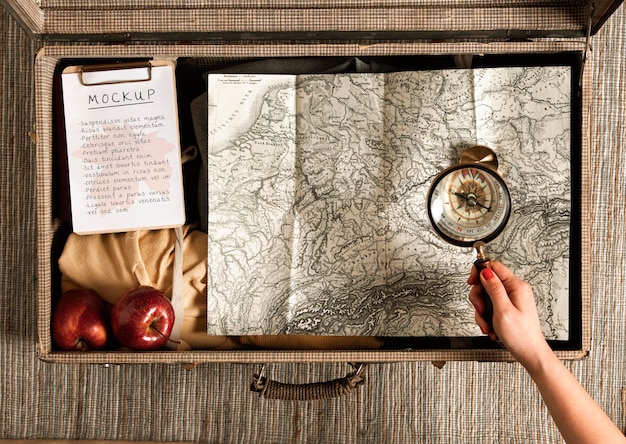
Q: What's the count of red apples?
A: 2